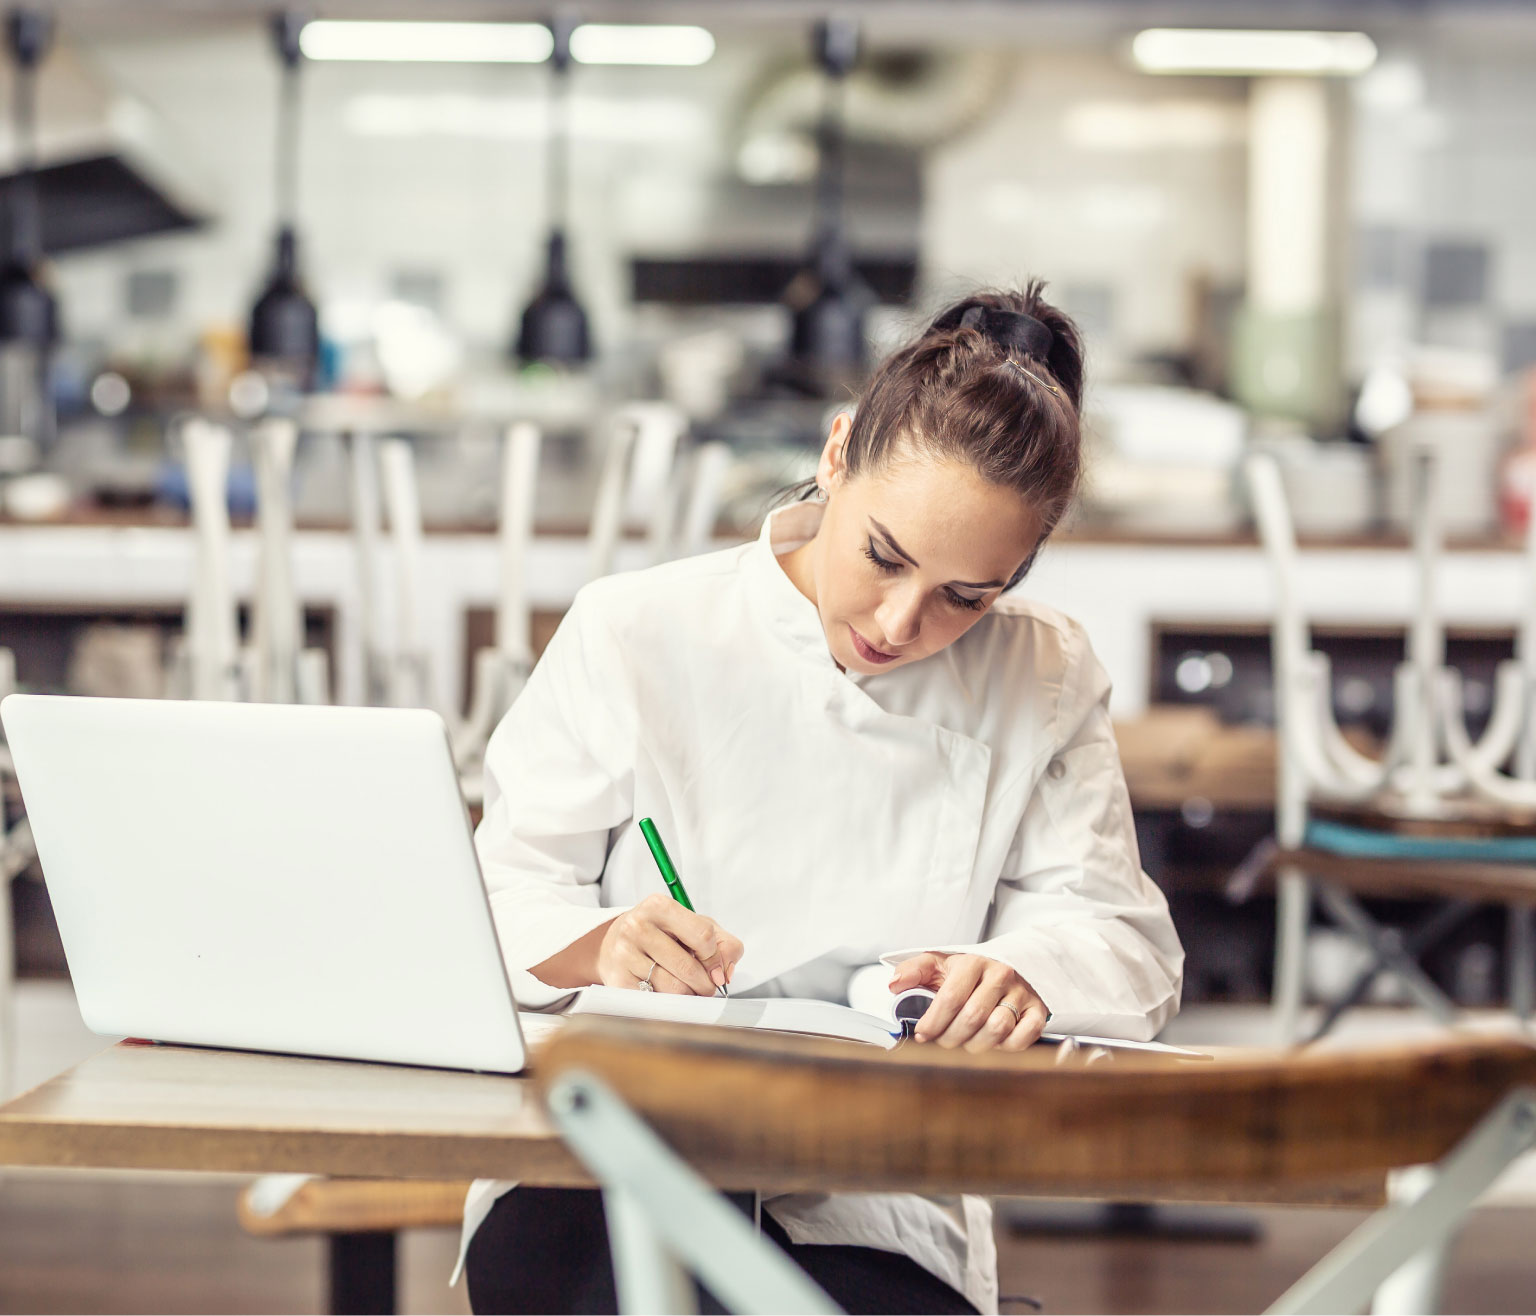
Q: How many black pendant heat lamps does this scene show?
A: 4